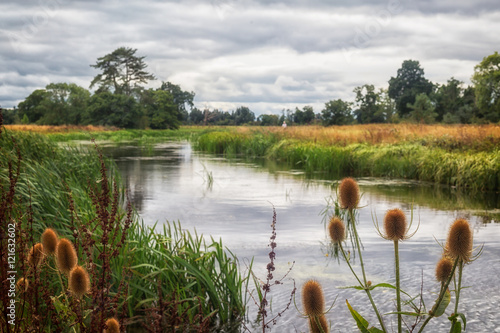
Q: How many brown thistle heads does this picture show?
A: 13